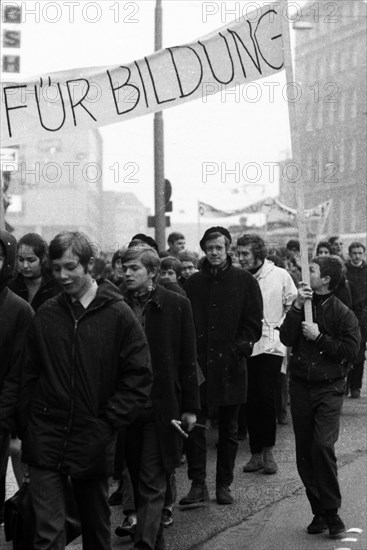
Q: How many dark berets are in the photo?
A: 2